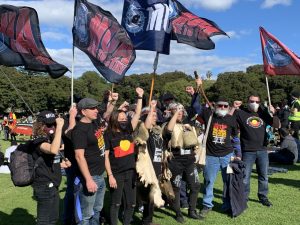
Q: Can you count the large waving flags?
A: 5